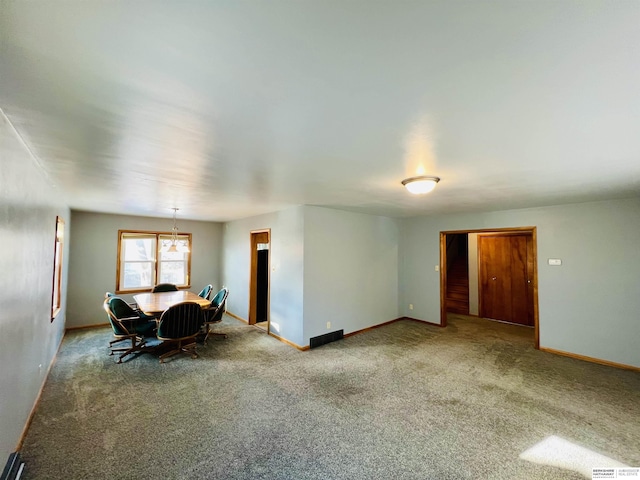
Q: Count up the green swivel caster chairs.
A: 6